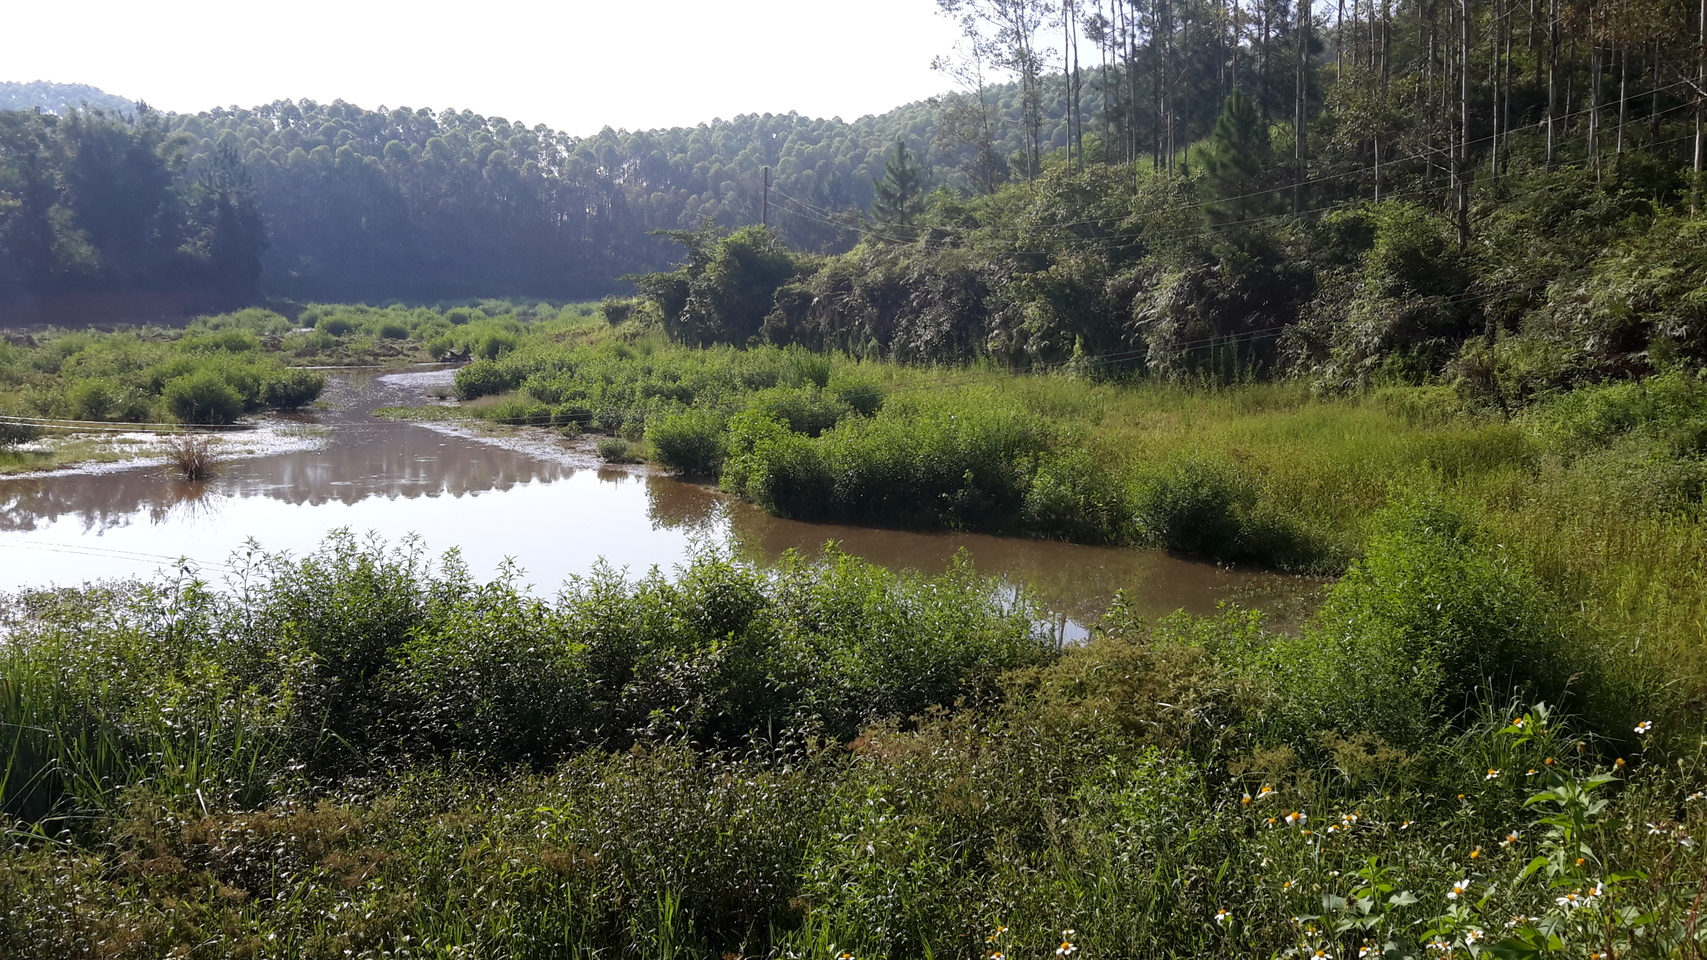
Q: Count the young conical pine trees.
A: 2